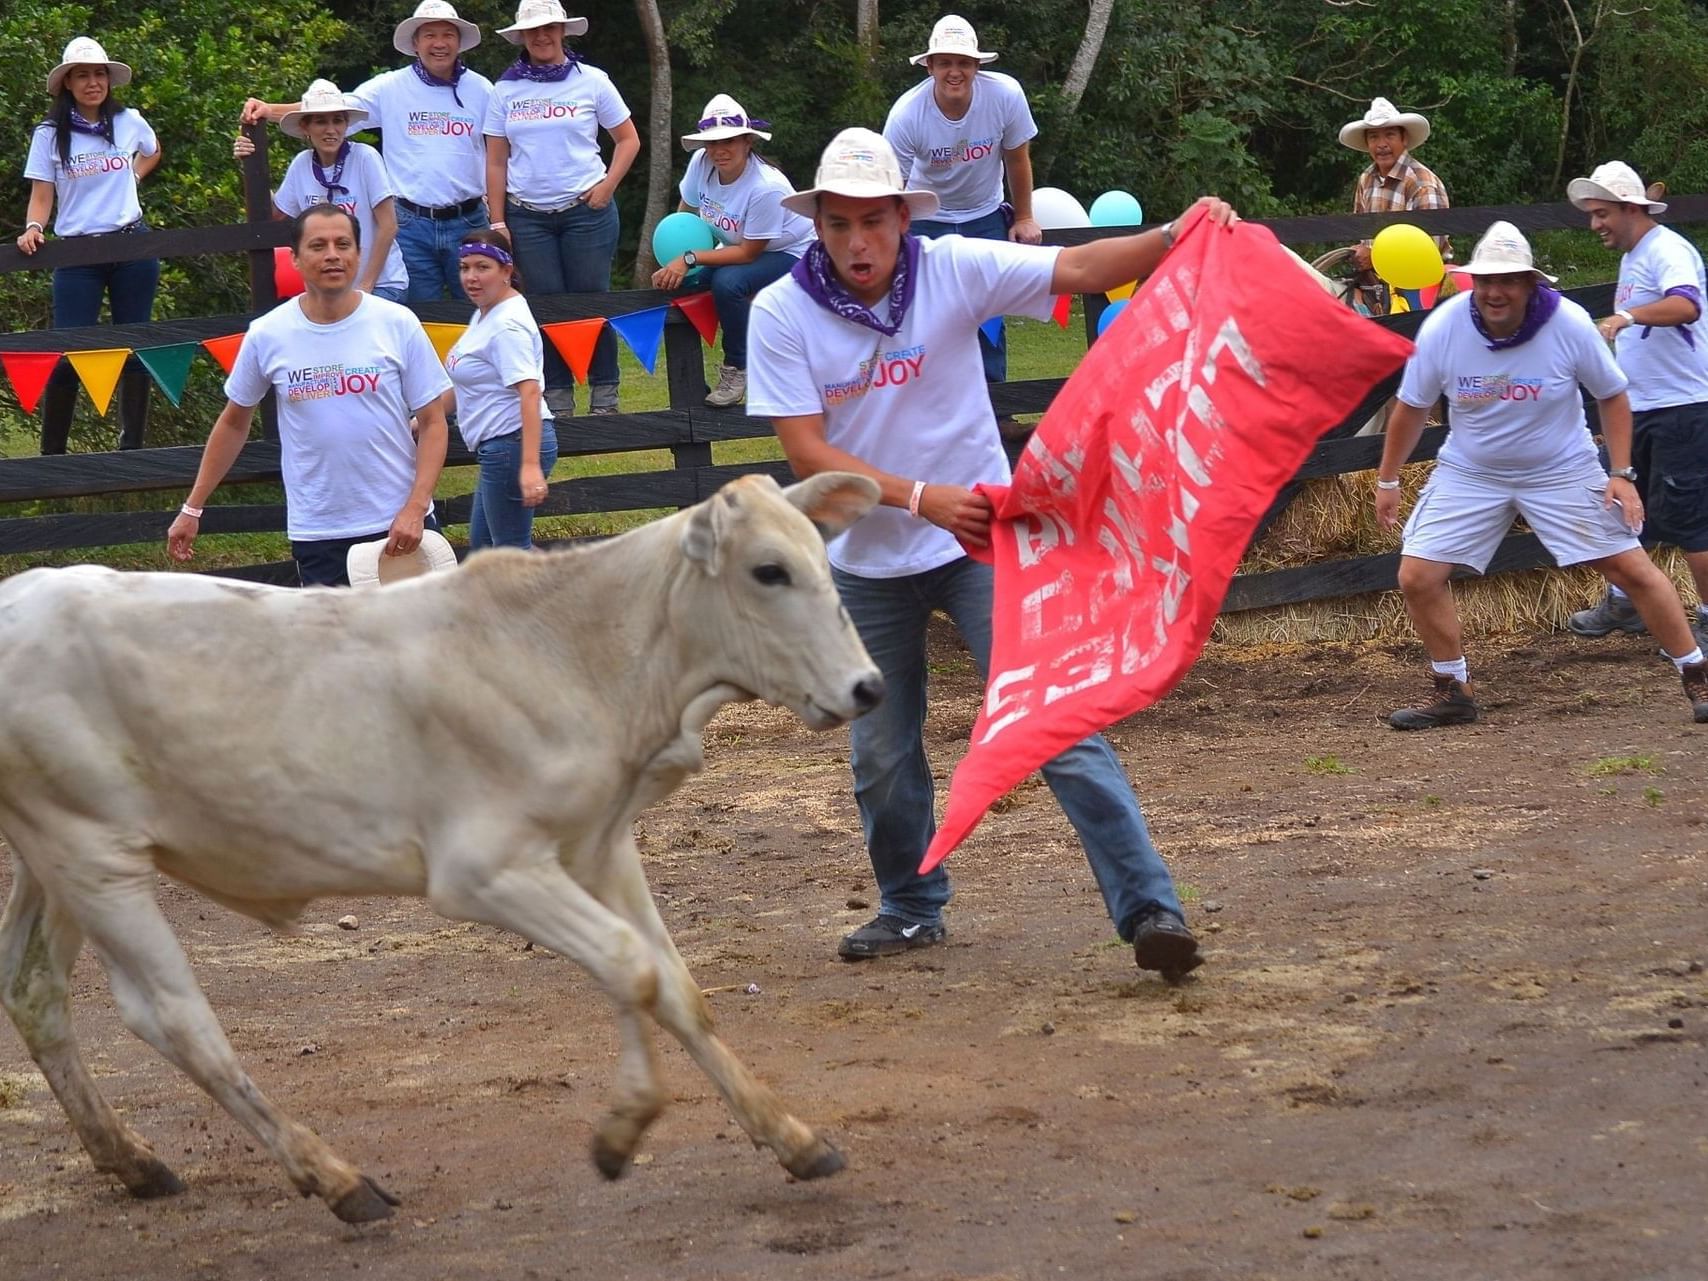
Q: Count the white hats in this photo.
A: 11